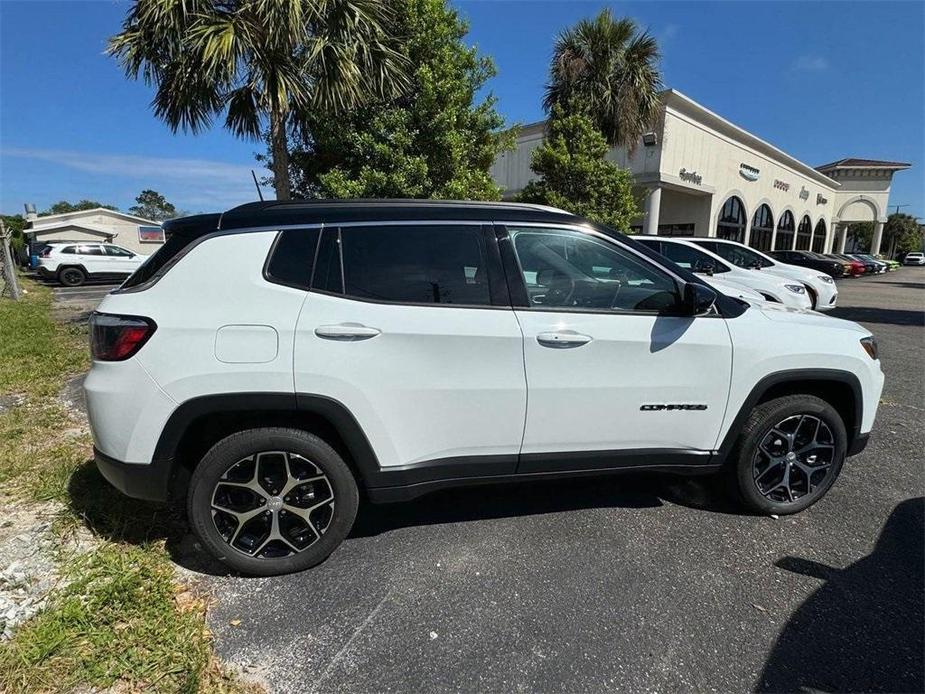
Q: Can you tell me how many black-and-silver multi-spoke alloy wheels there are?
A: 2